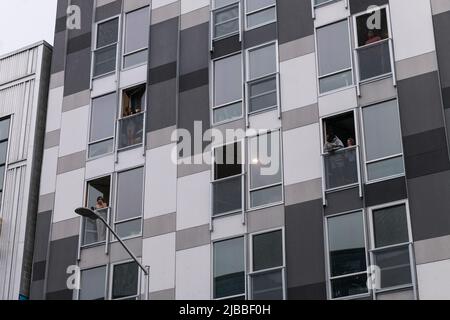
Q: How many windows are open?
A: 5